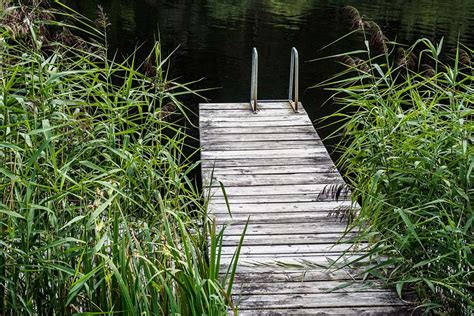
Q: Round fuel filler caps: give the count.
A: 0